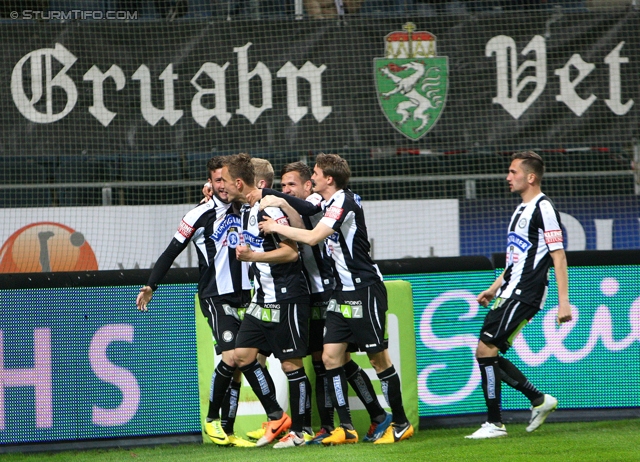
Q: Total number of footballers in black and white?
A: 6